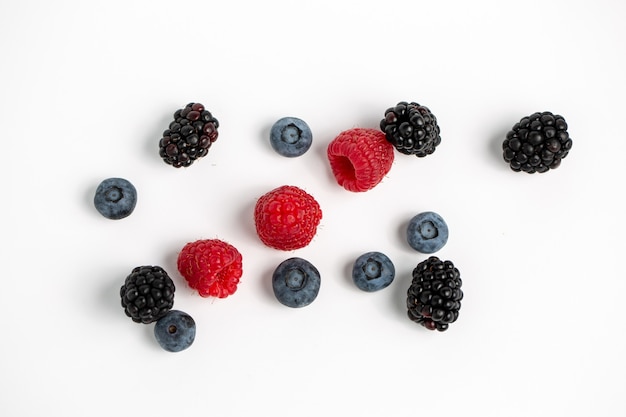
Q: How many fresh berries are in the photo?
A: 14